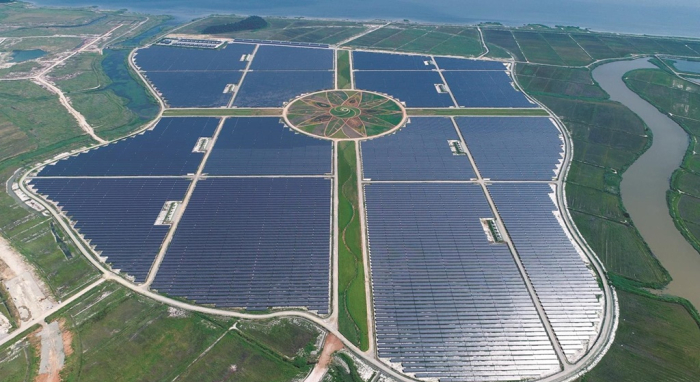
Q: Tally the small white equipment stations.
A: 8